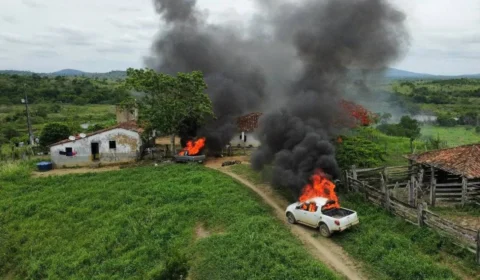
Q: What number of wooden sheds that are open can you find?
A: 1